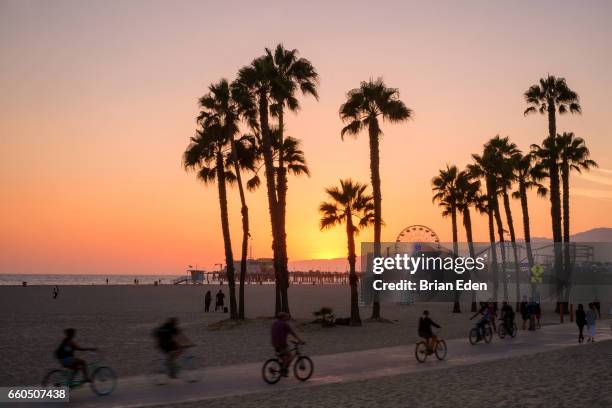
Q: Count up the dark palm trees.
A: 14